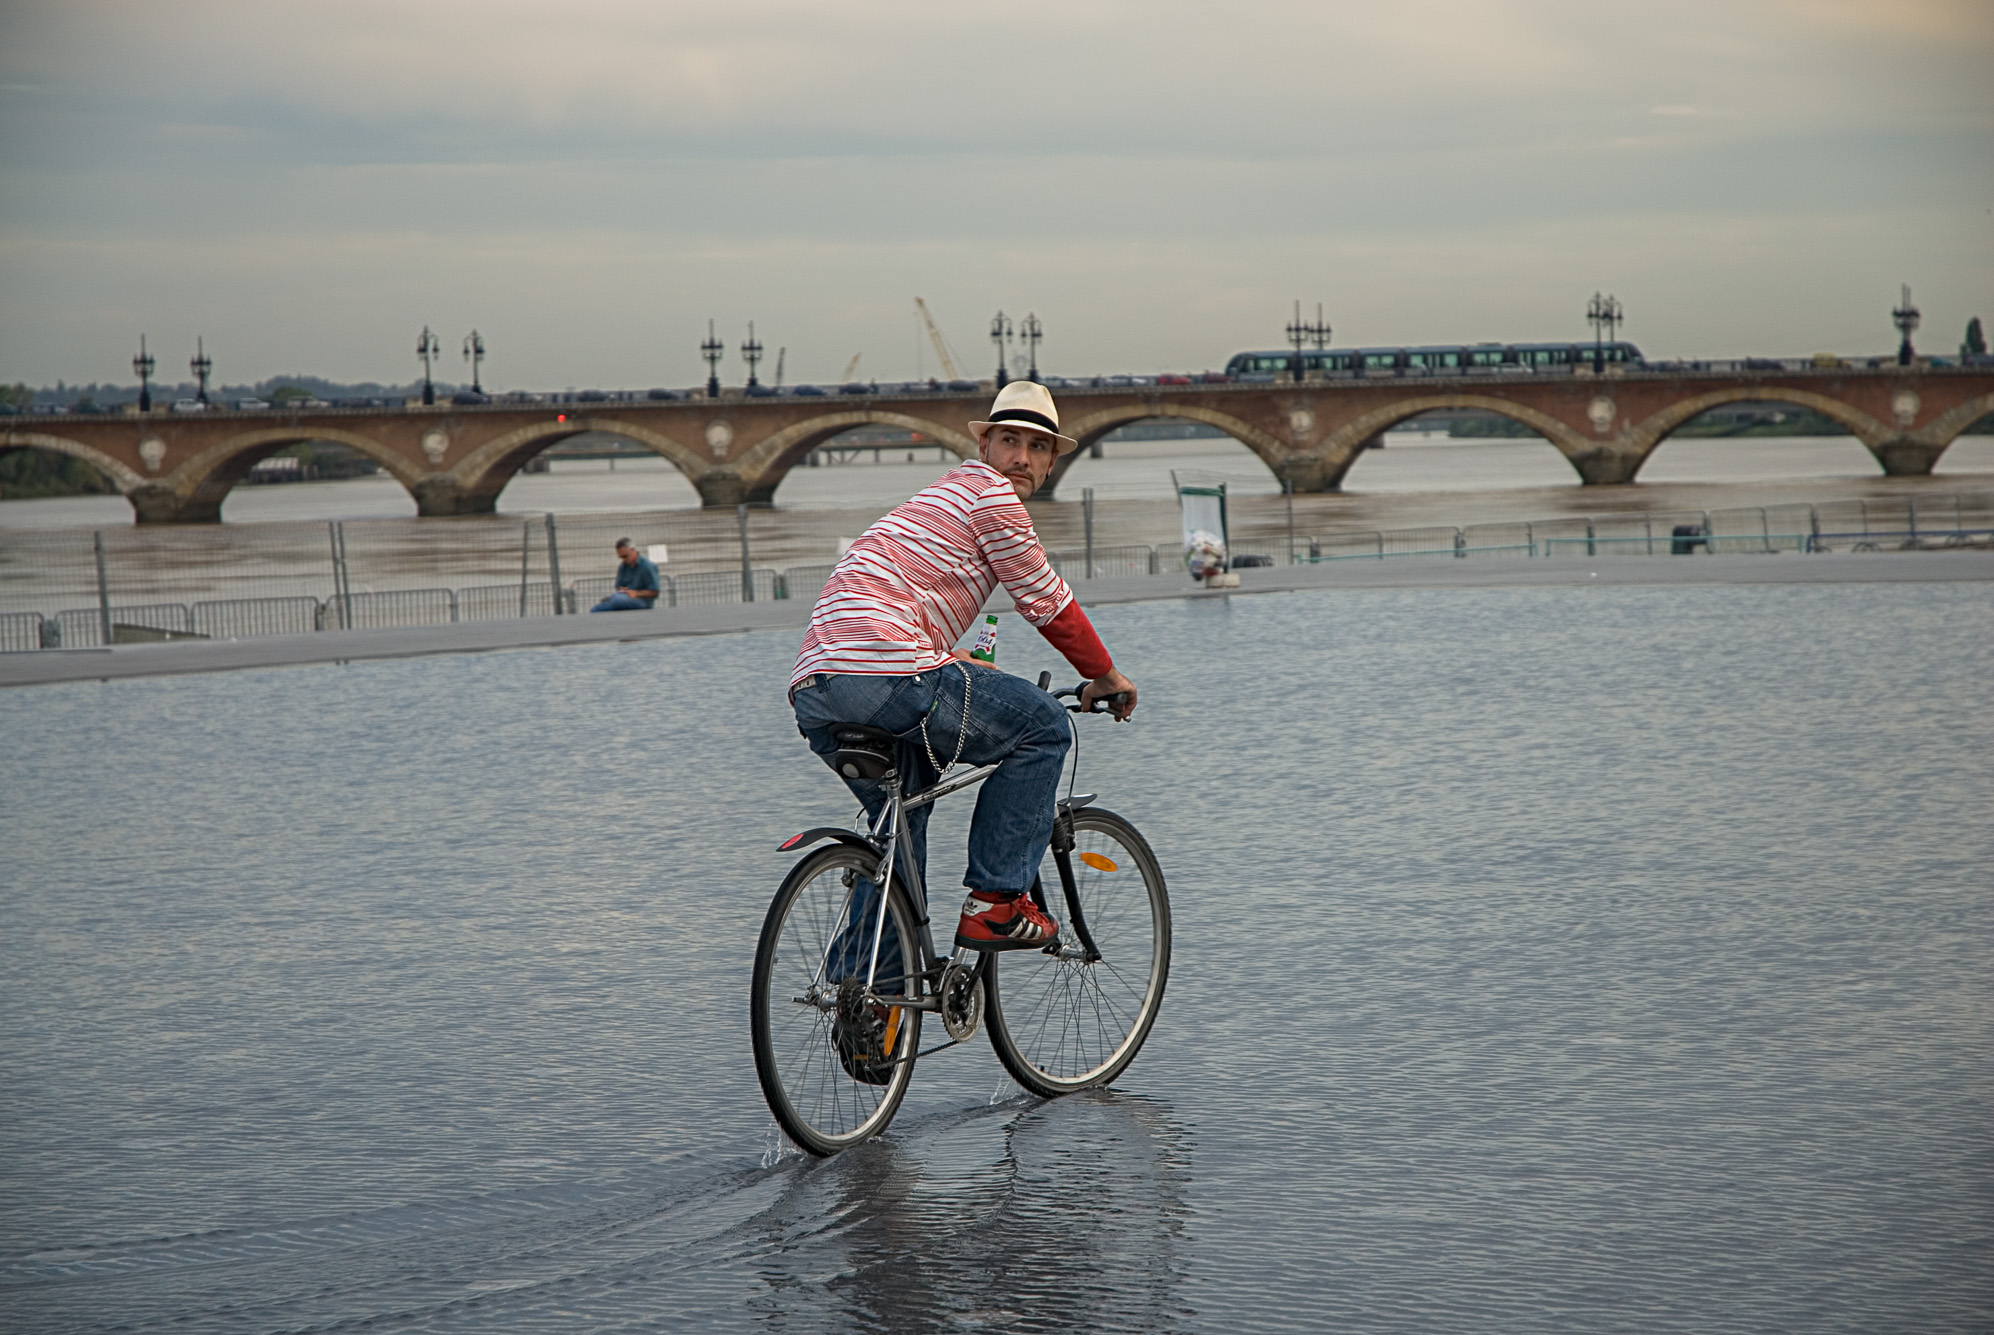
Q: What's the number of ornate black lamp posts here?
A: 13